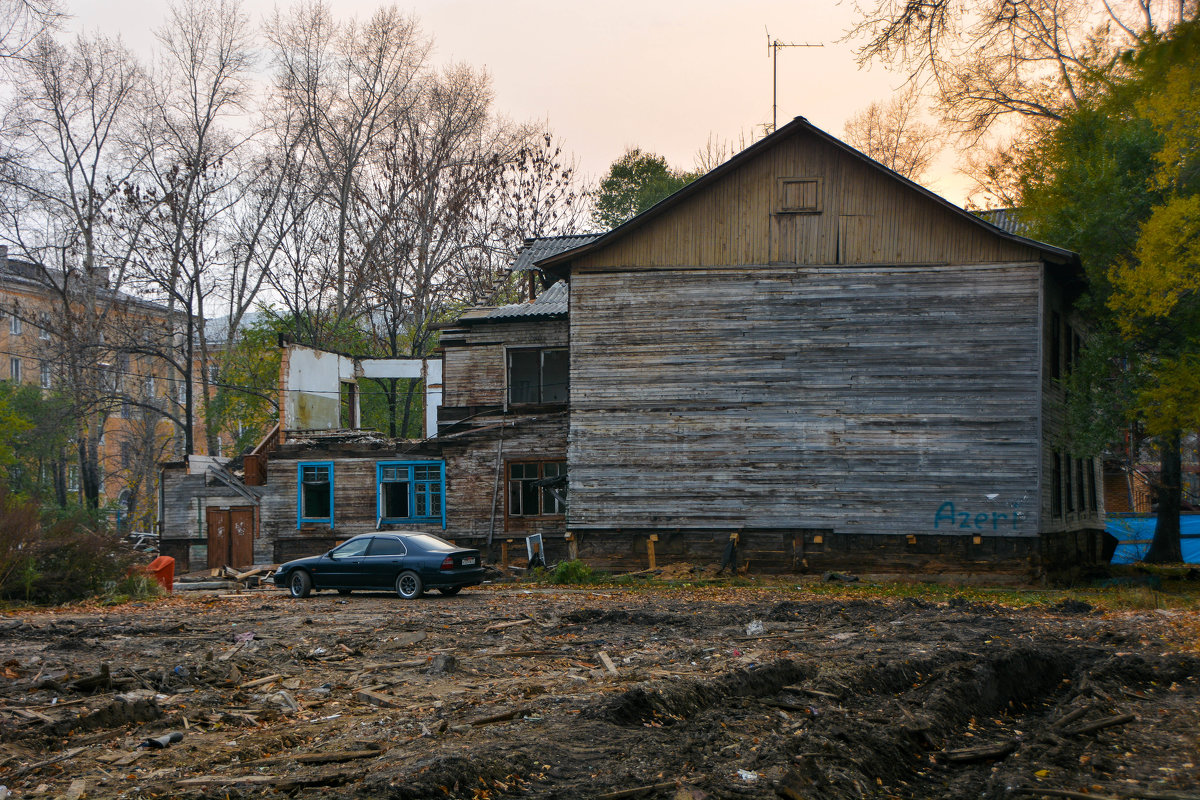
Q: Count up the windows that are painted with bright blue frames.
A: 2